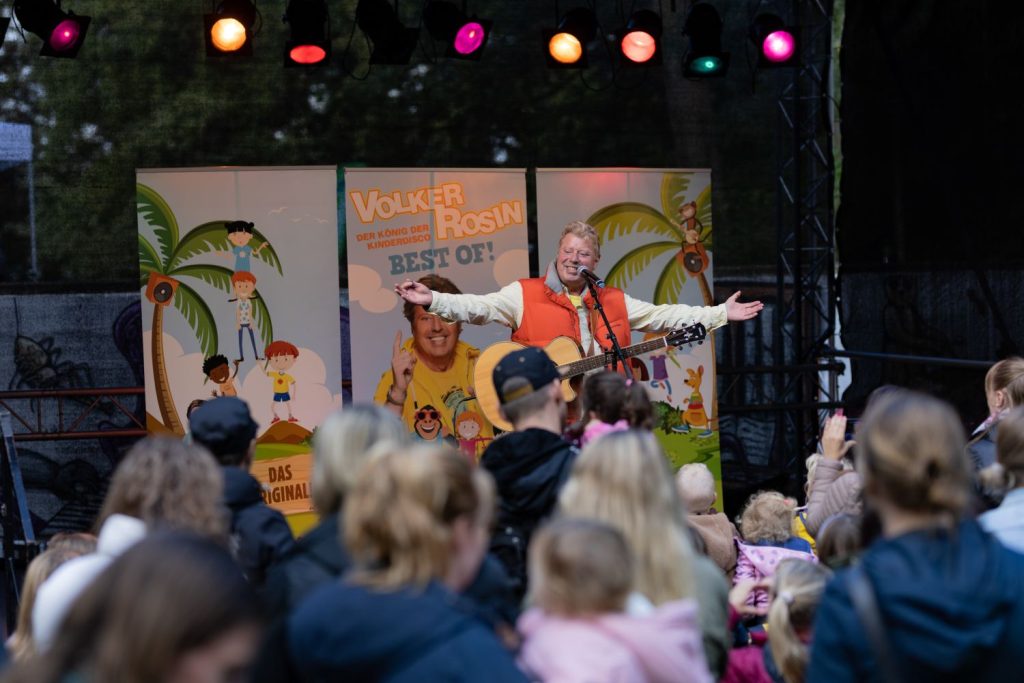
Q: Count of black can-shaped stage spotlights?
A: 9